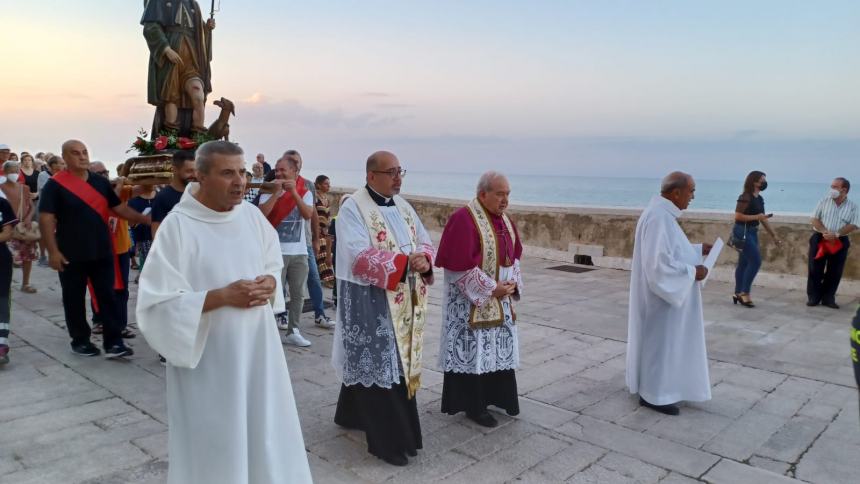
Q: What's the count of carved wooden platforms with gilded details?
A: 1